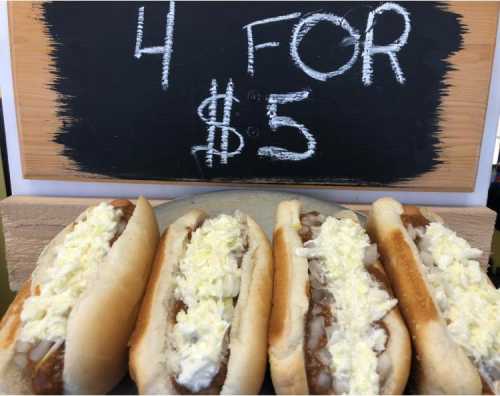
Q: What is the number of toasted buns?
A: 4